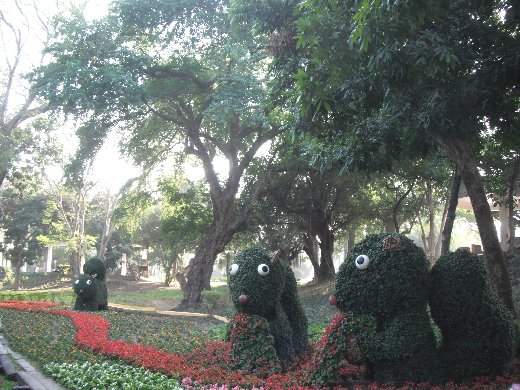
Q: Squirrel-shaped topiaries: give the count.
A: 3